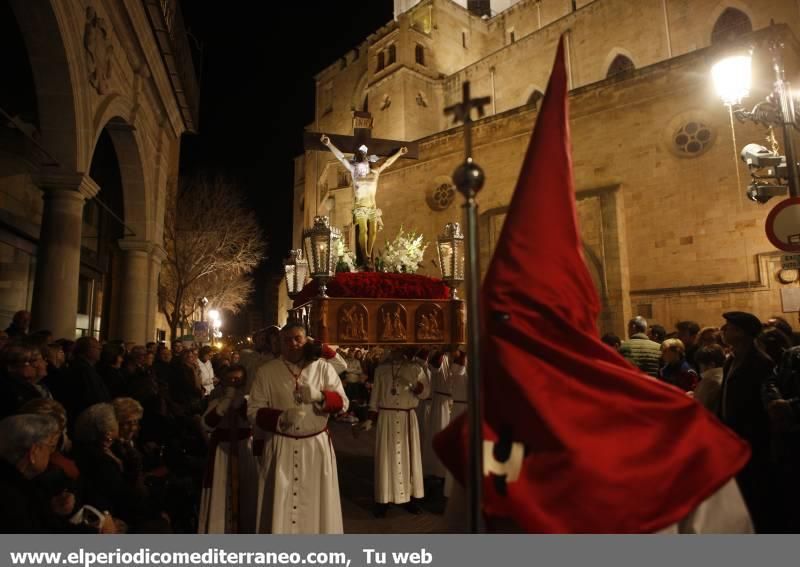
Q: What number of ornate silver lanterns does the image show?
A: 3